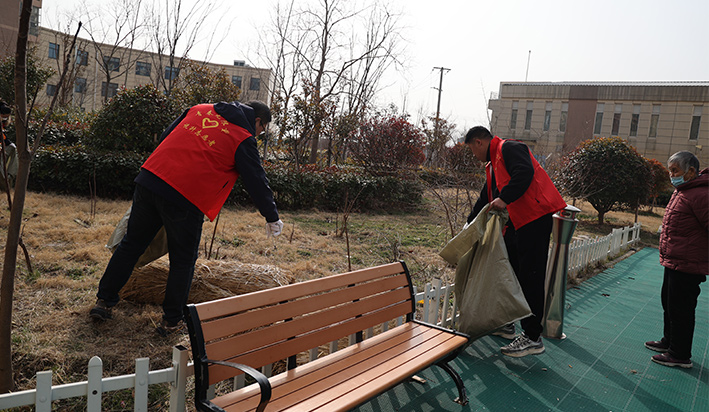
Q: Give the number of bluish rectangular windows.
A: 10